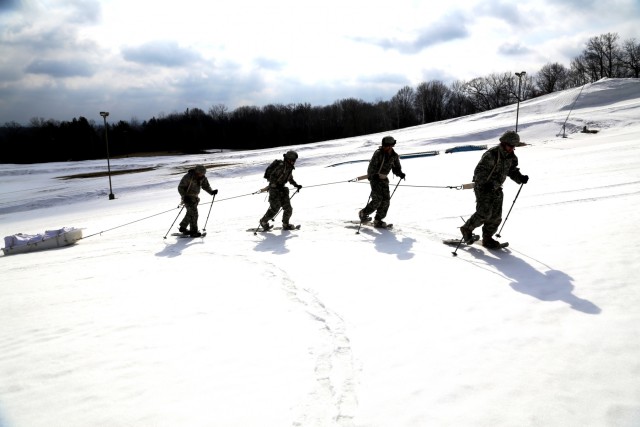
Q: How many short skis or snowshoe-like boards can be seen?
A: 8